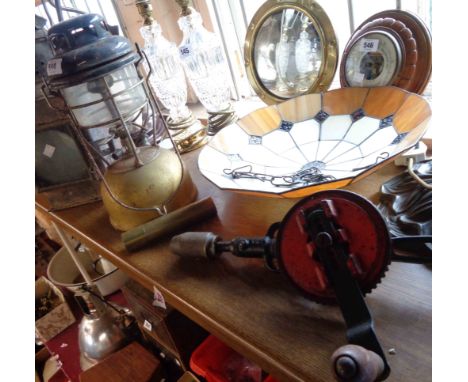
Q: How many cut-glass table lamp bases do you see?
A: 2